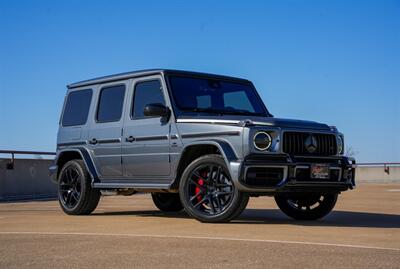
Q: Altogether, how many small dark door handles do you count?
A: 2